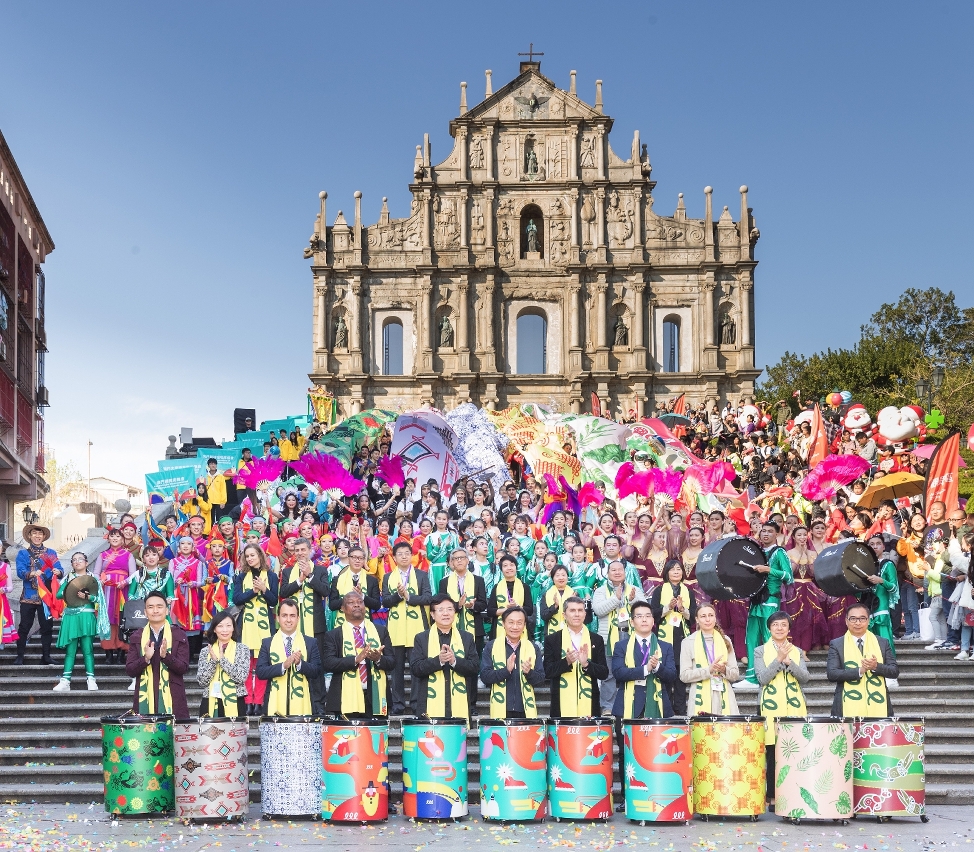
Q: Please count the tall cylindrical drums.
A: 11